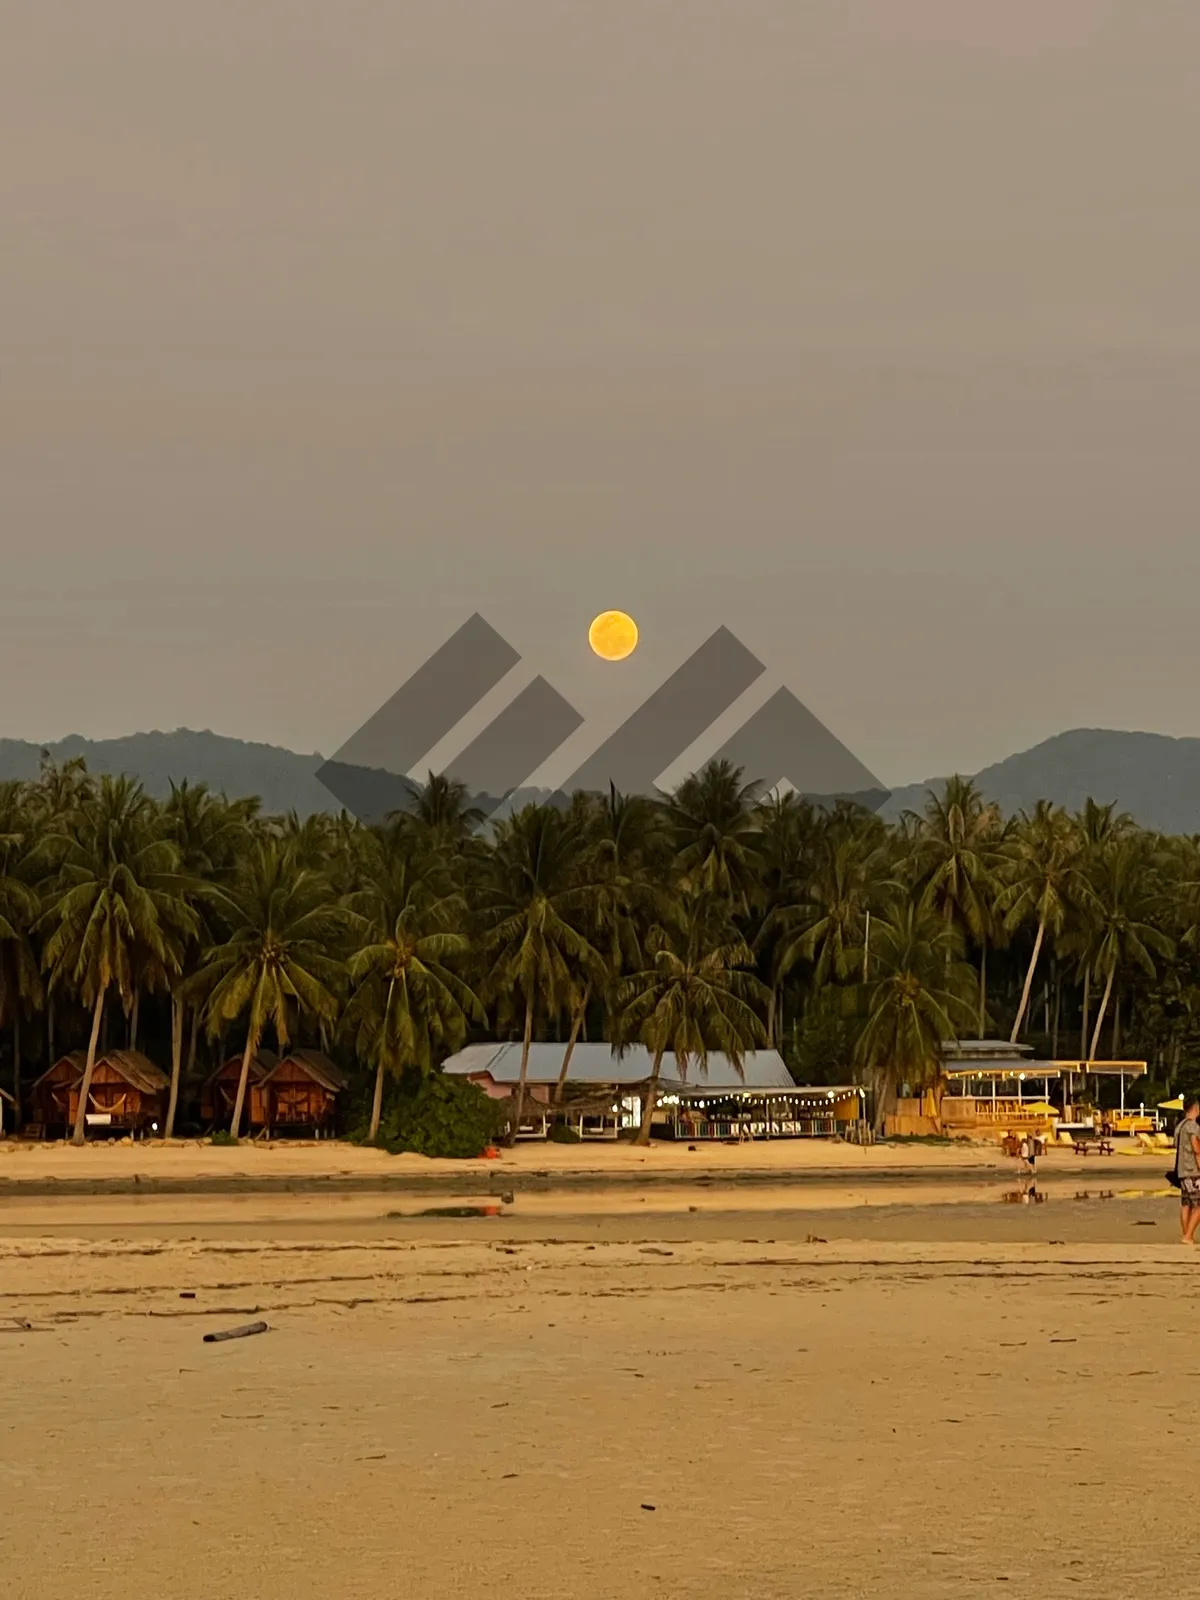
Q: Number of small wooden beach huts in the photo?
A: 4